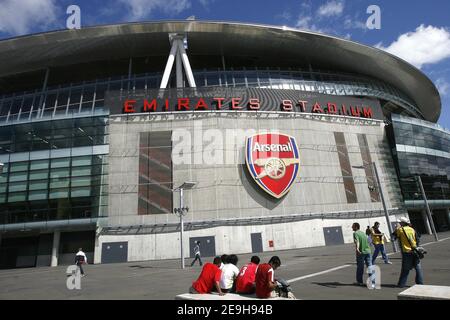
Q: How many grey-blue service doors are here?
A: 4